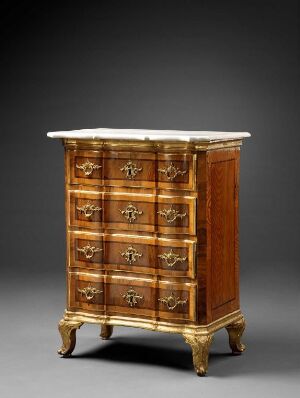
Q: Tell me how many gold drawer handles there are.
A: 8